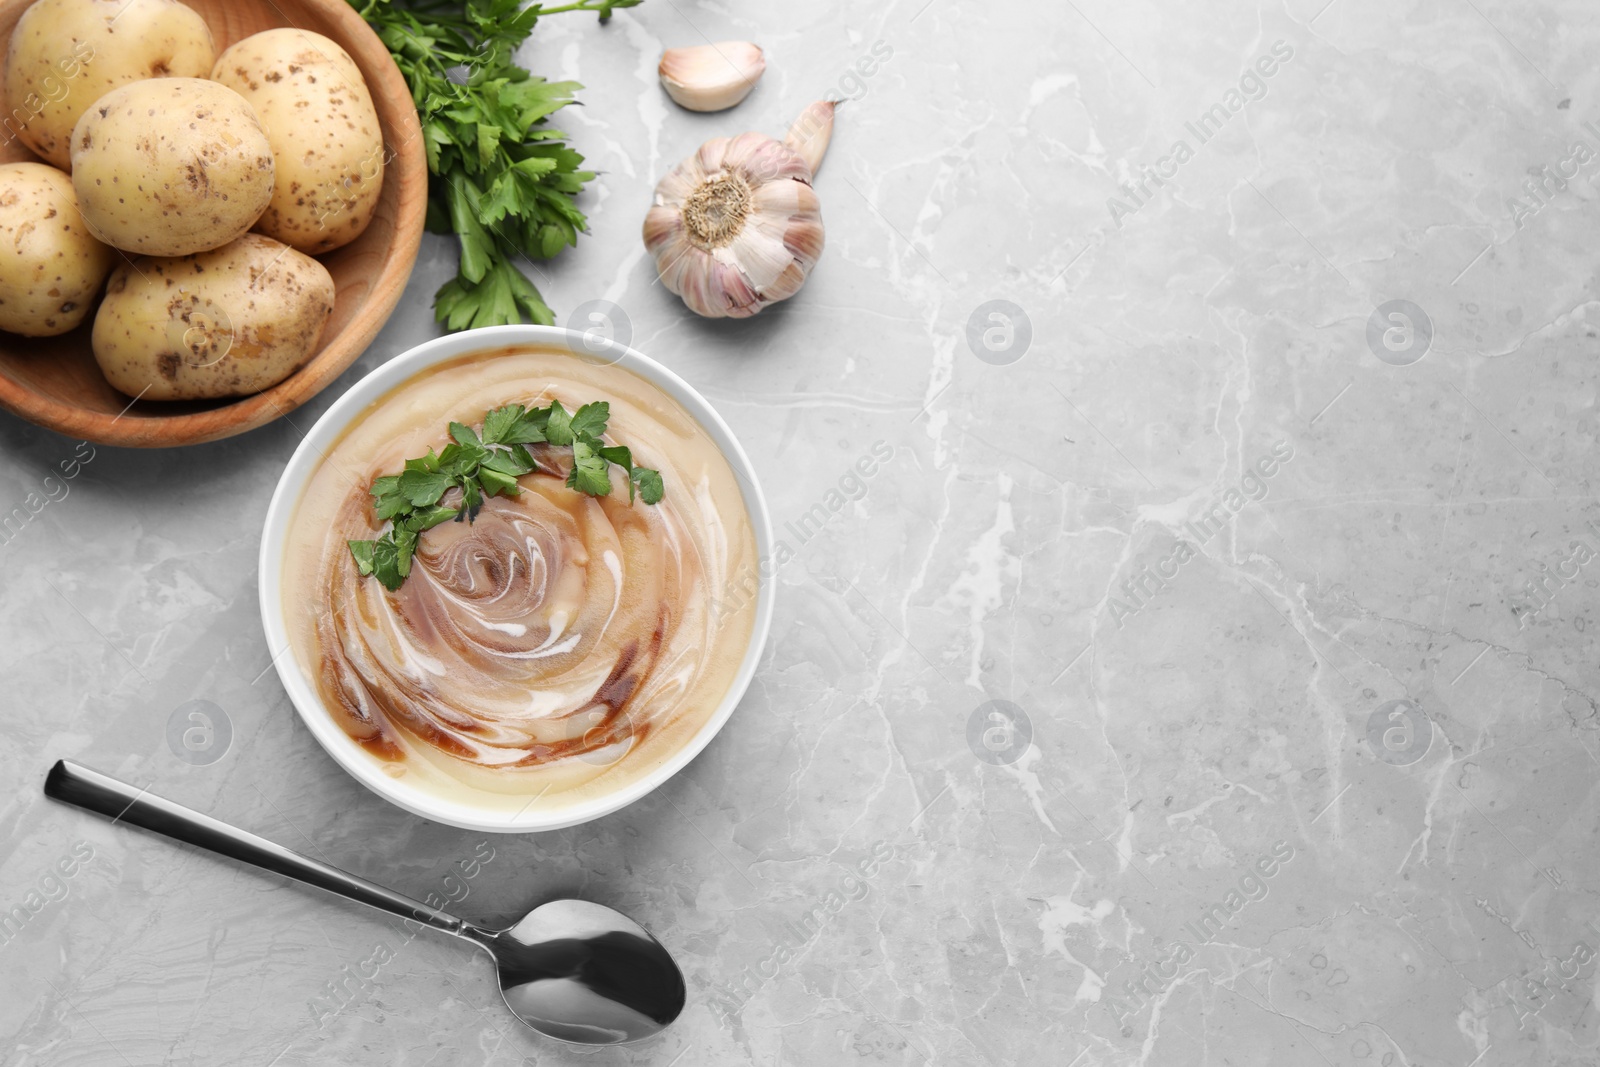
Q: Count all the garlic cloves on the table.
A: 2